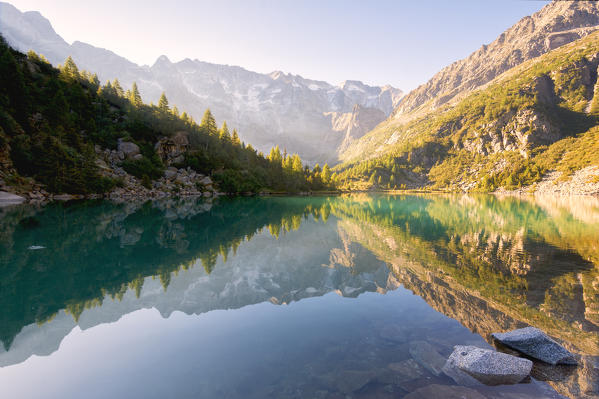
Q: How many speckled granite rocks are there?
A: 2